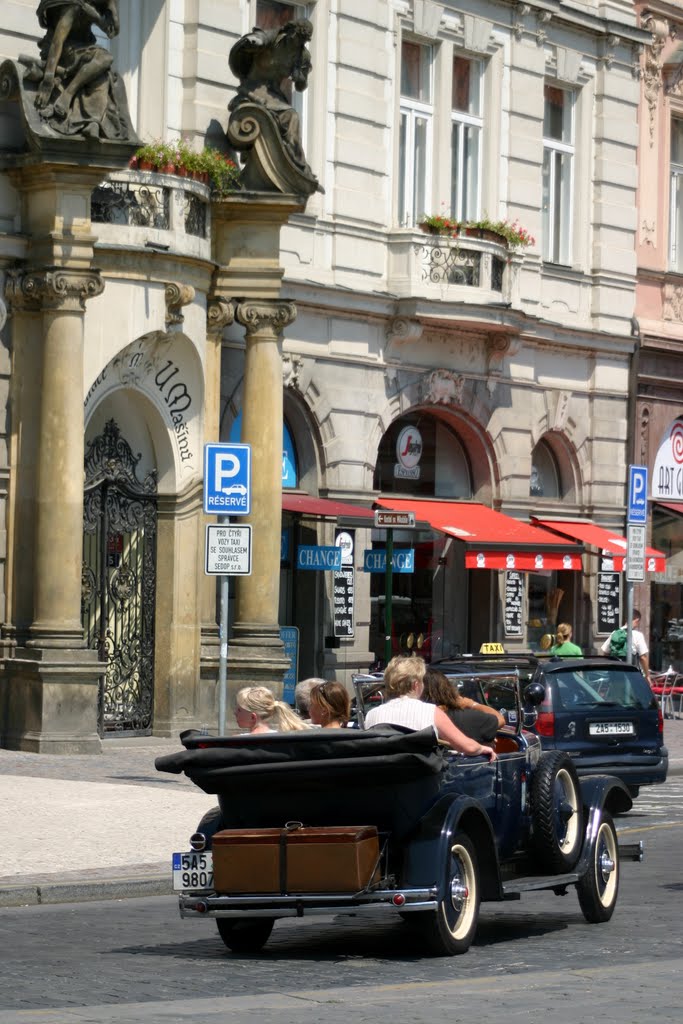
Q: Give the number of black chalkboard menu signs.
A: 3